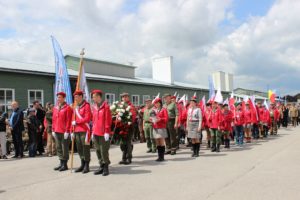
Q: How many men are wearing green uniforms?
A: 2